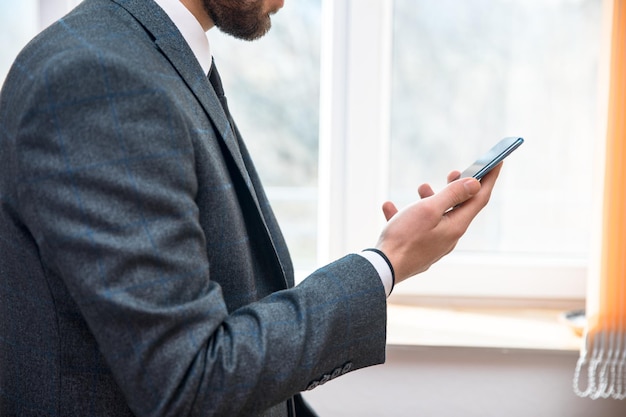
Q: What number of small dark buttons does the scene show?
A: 4